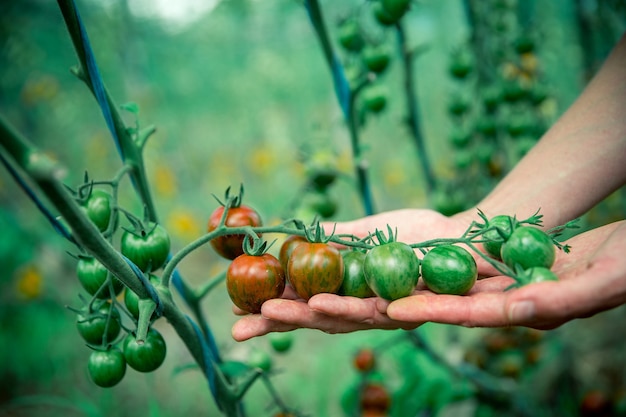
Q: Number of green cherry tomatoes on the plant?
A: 13